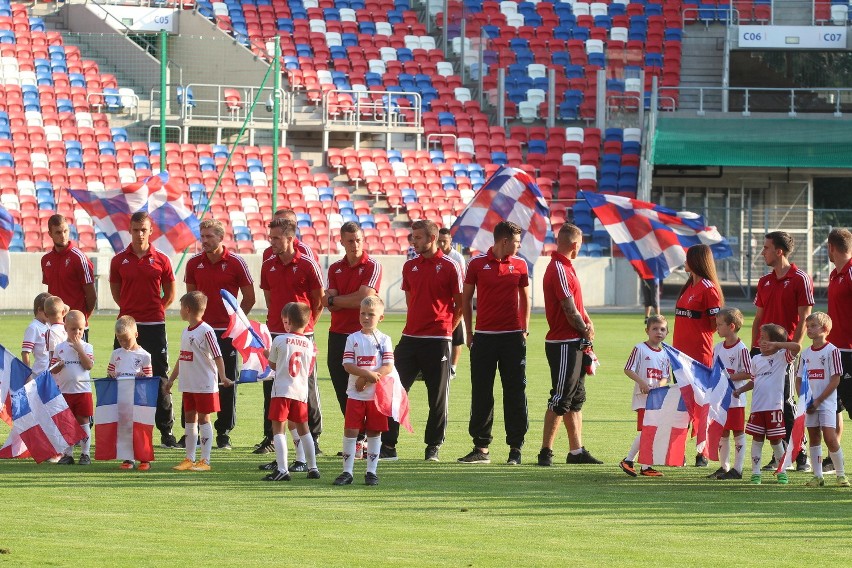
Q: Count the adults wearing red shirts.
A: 12